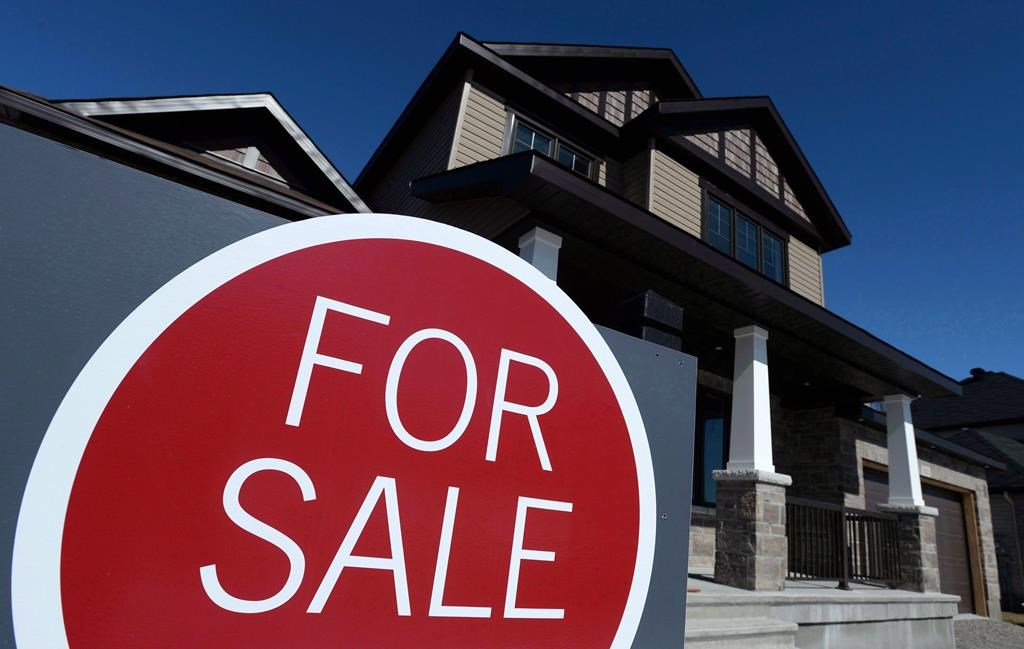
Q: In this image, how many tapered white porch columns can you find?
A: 3